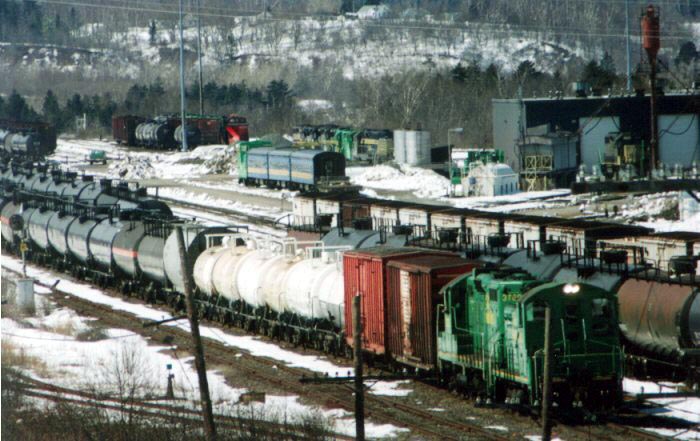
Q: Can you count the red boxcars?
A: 2